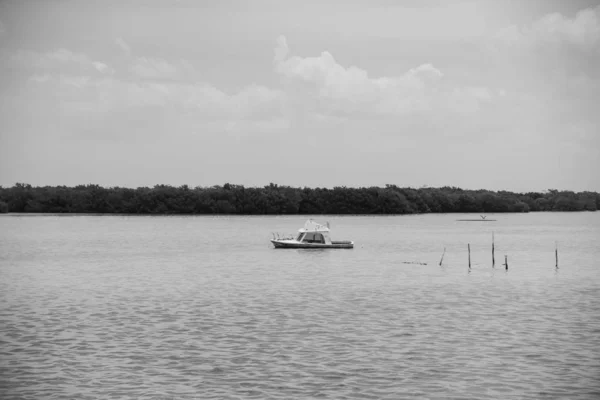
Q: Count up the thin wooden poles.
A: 5